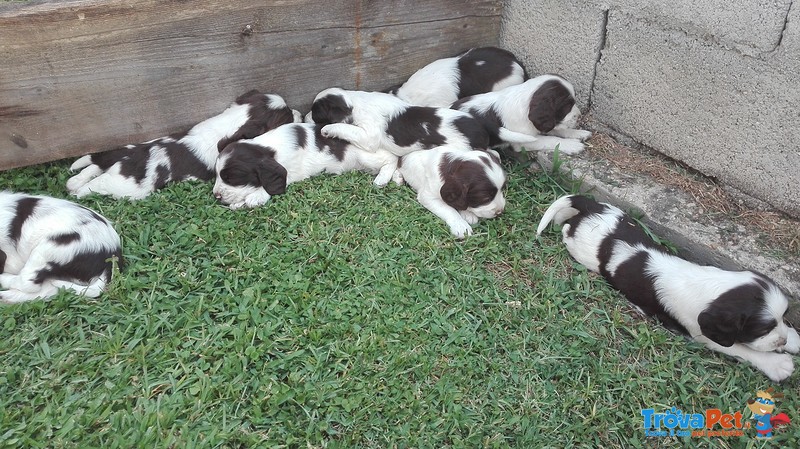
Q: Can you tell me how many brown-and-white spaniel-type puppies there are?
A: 8